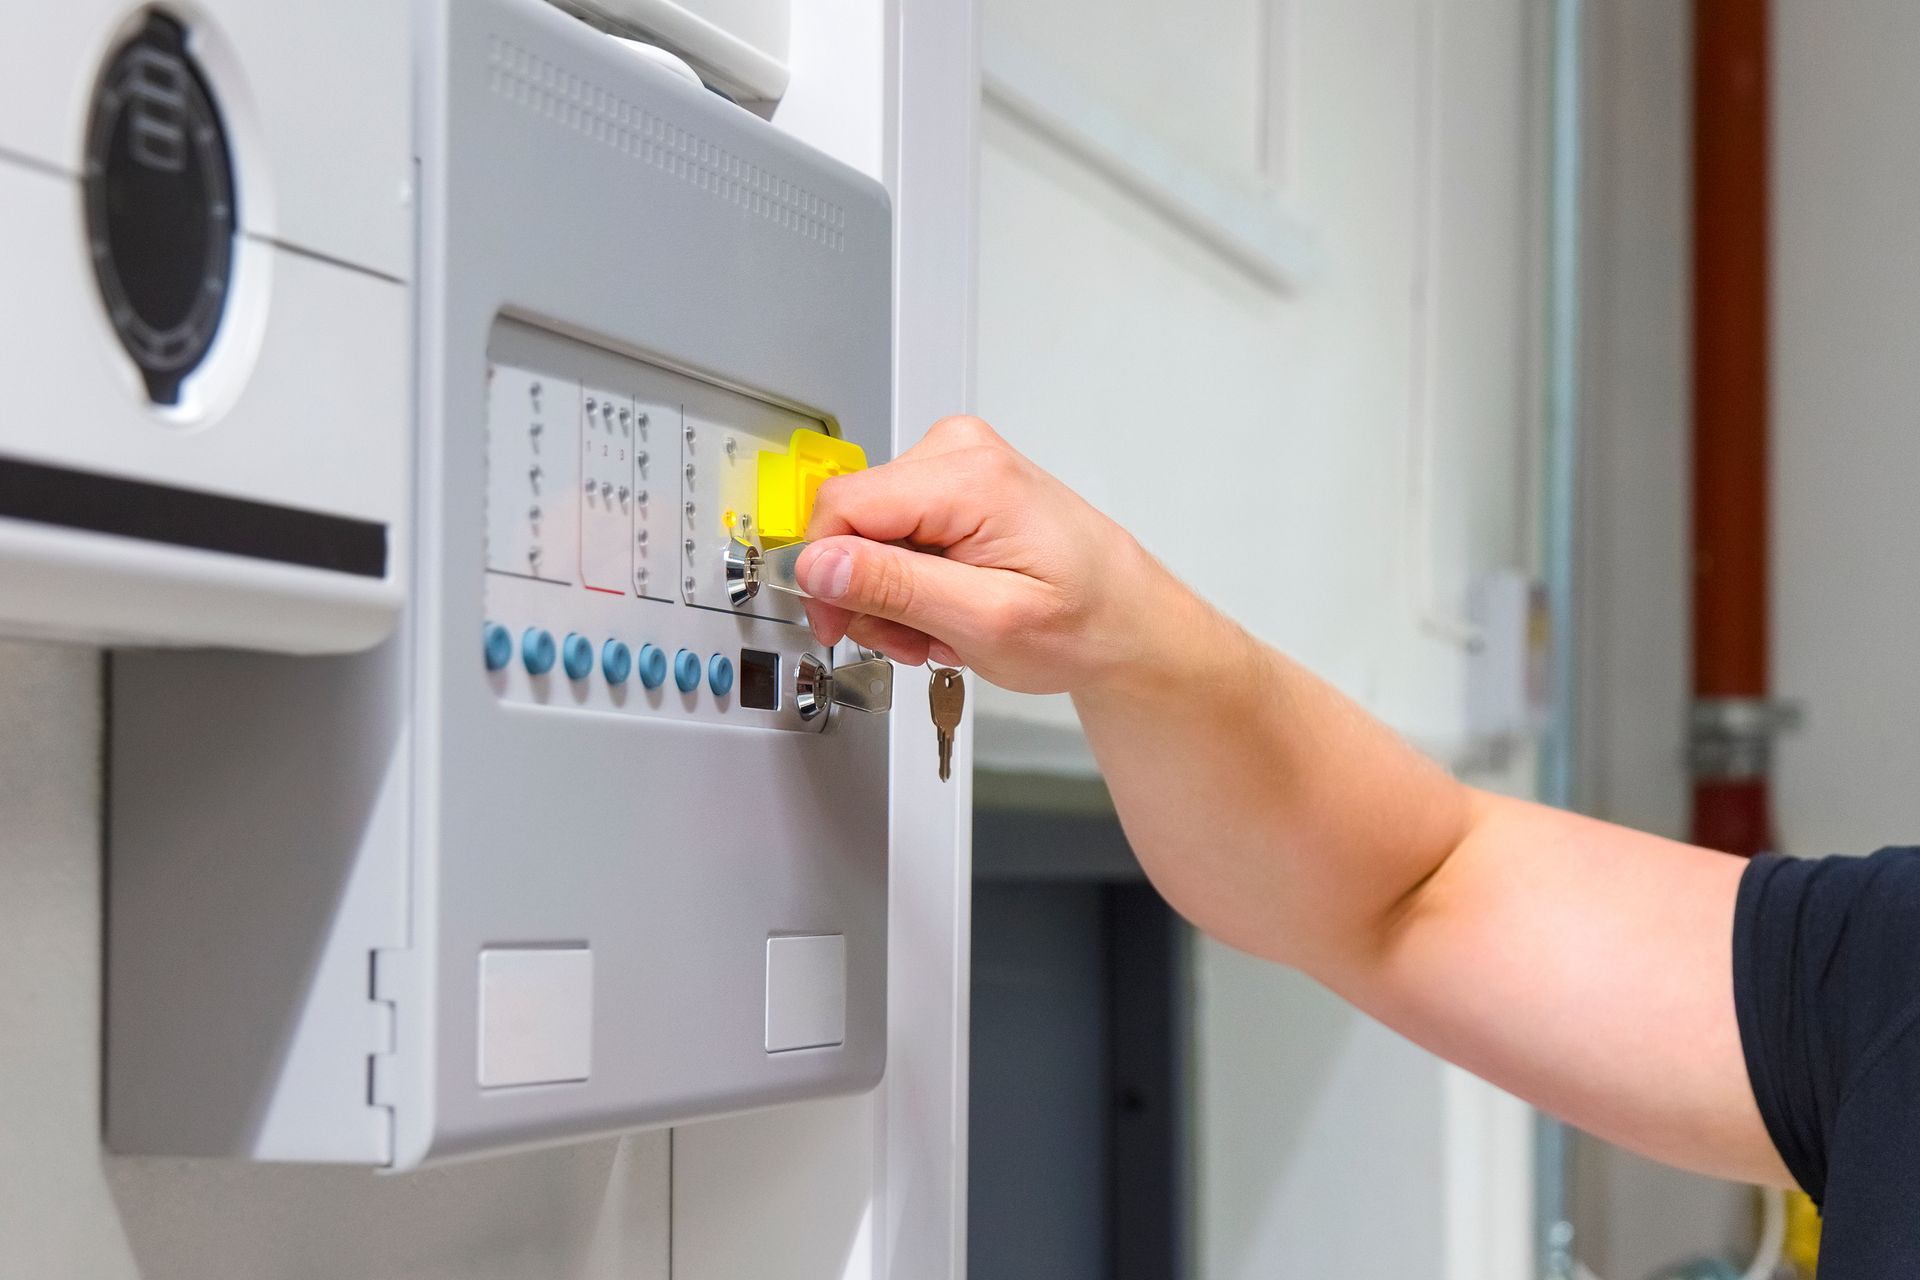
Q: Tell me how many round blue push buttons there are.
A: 7